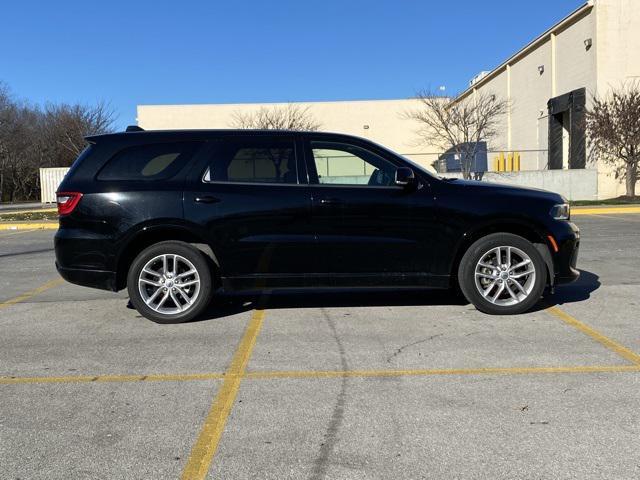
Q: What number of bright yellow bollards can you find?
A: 4